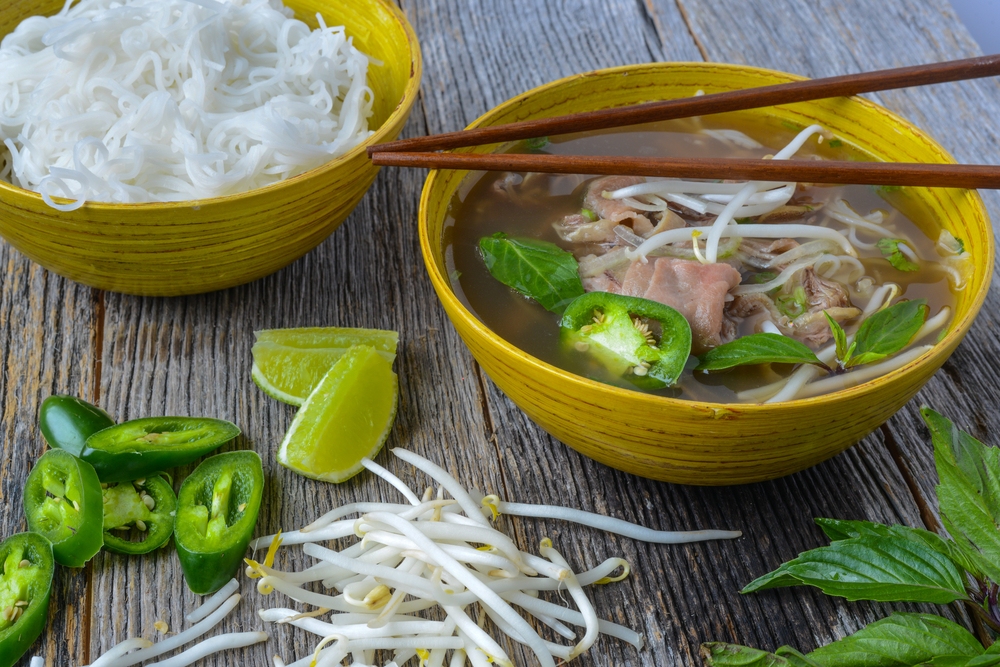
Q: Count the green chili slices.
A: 7